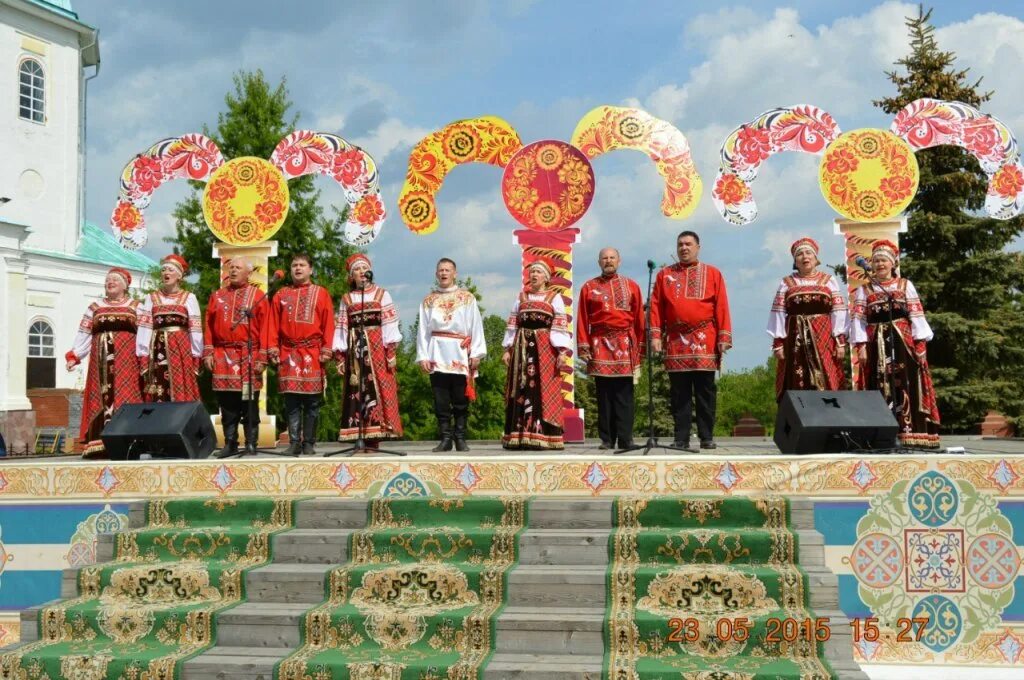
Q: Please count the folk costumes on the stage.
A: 11